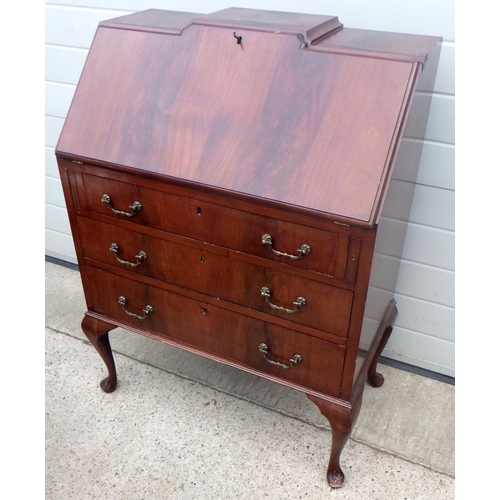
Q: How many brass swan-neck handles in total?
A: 6